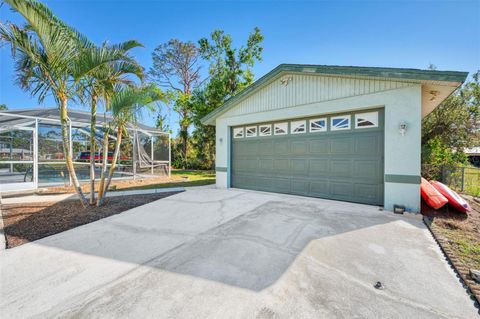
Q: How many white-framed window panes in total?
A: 8